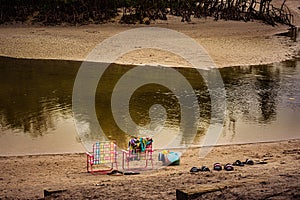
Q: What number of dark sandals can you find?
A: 6